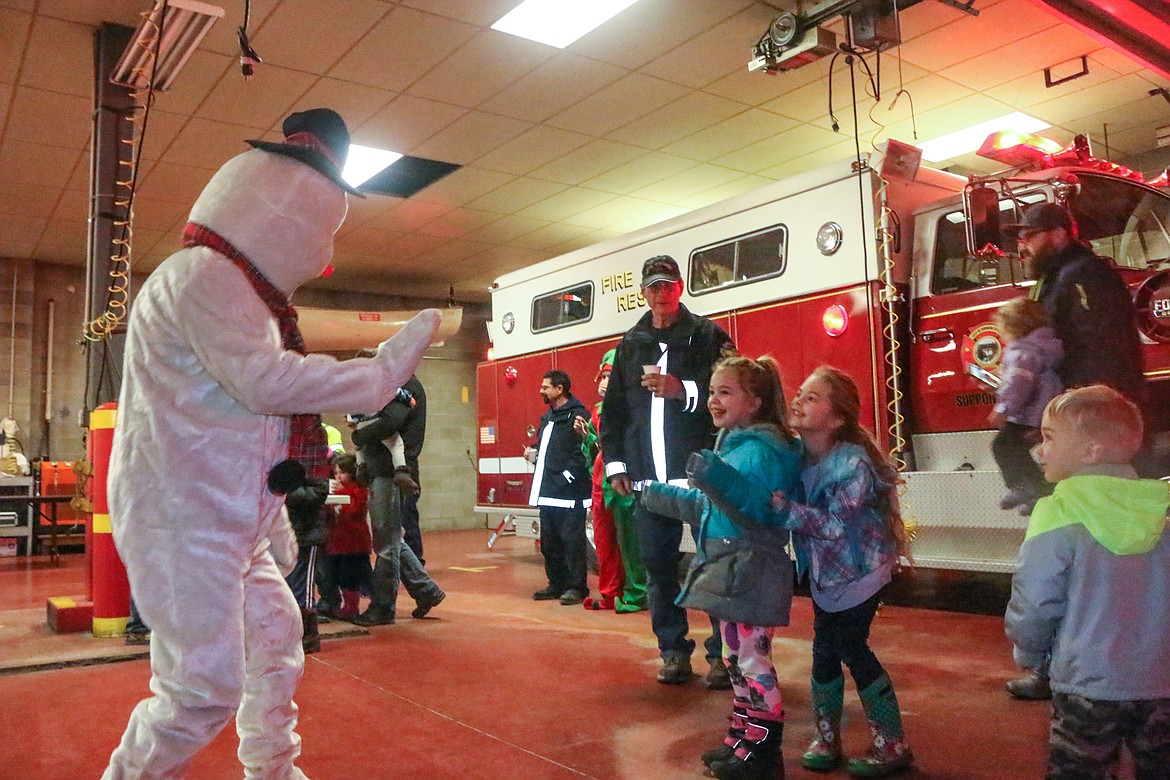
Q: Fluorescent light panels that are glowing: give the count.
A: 3